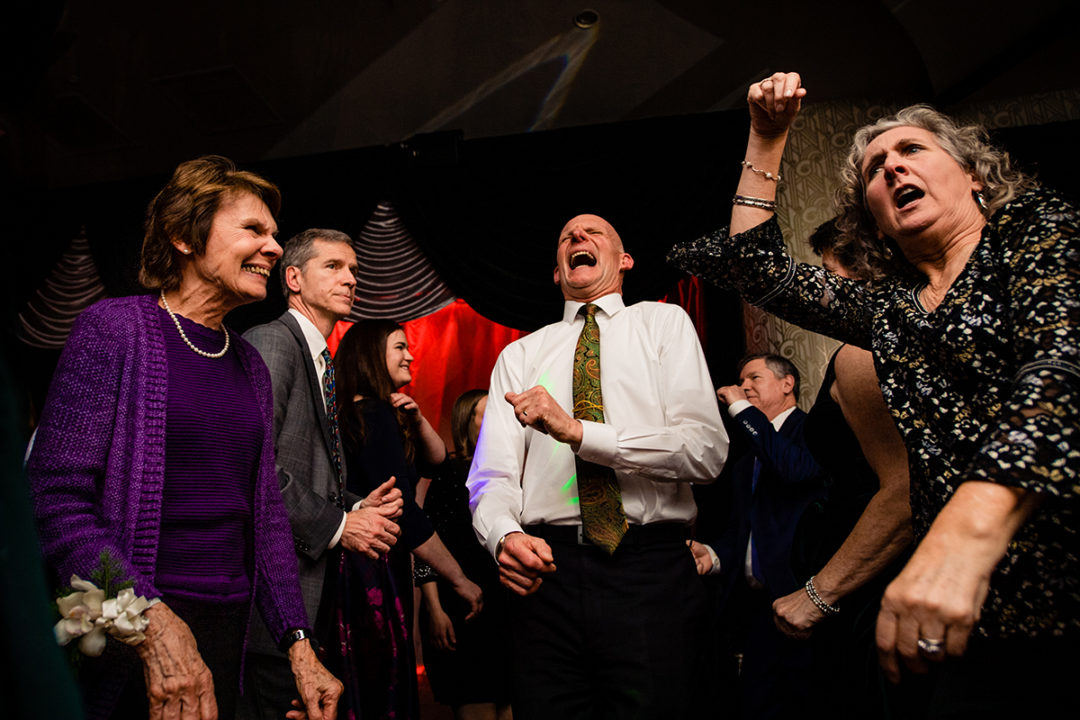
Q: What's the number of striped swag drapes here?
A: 2